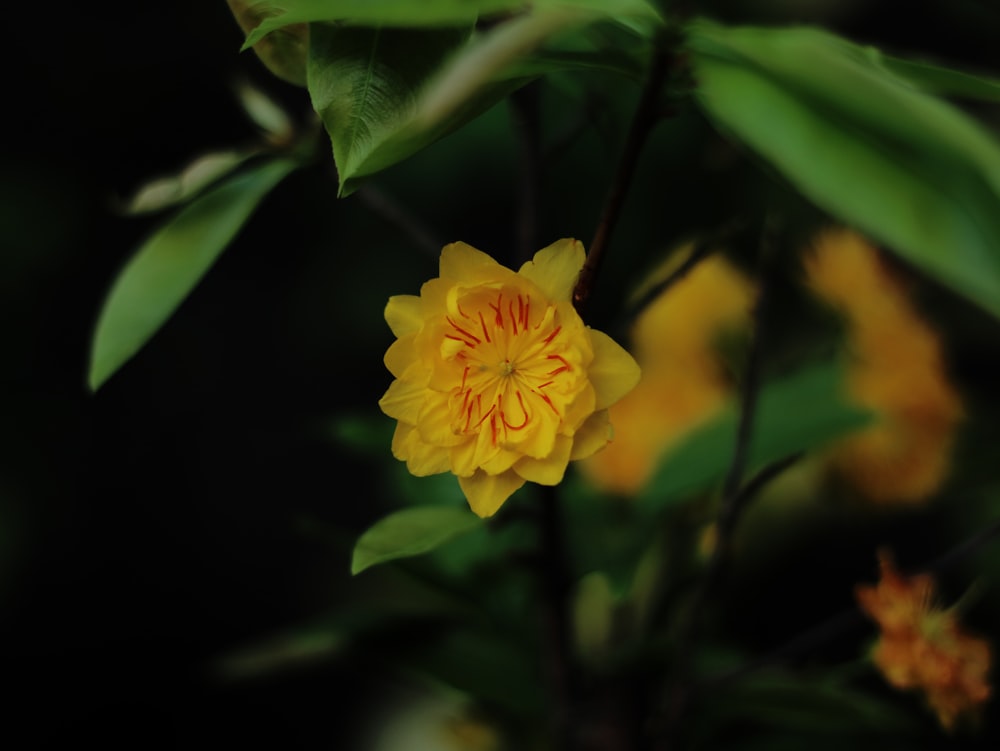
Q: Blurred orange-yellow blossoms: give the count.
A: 3